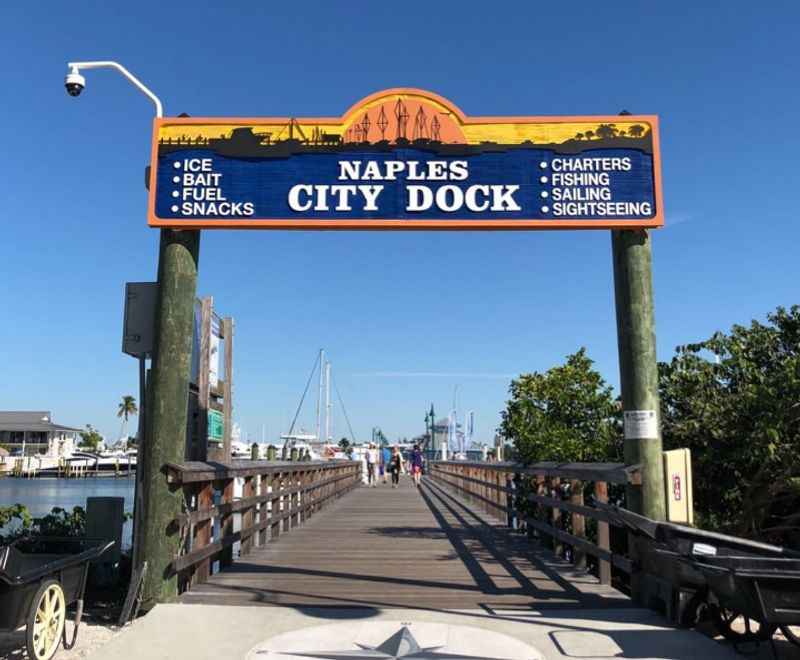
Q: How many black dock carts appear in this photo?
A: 3